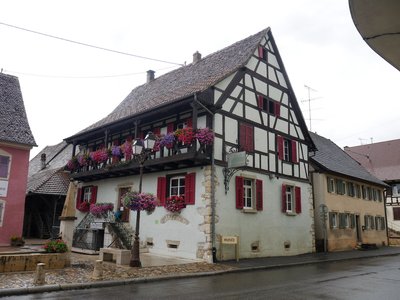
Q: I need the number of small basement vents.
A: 4